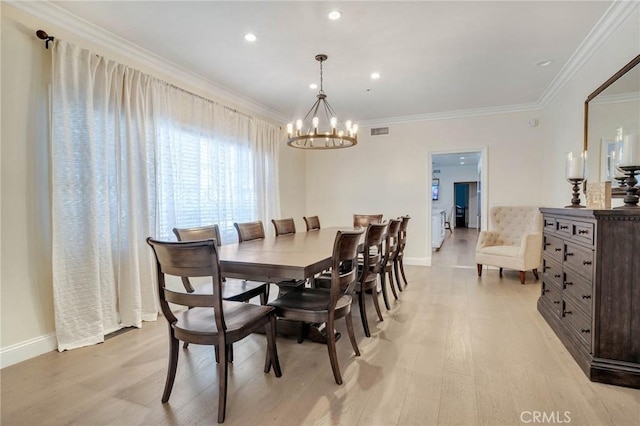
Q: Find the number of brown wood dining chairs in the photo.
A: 10